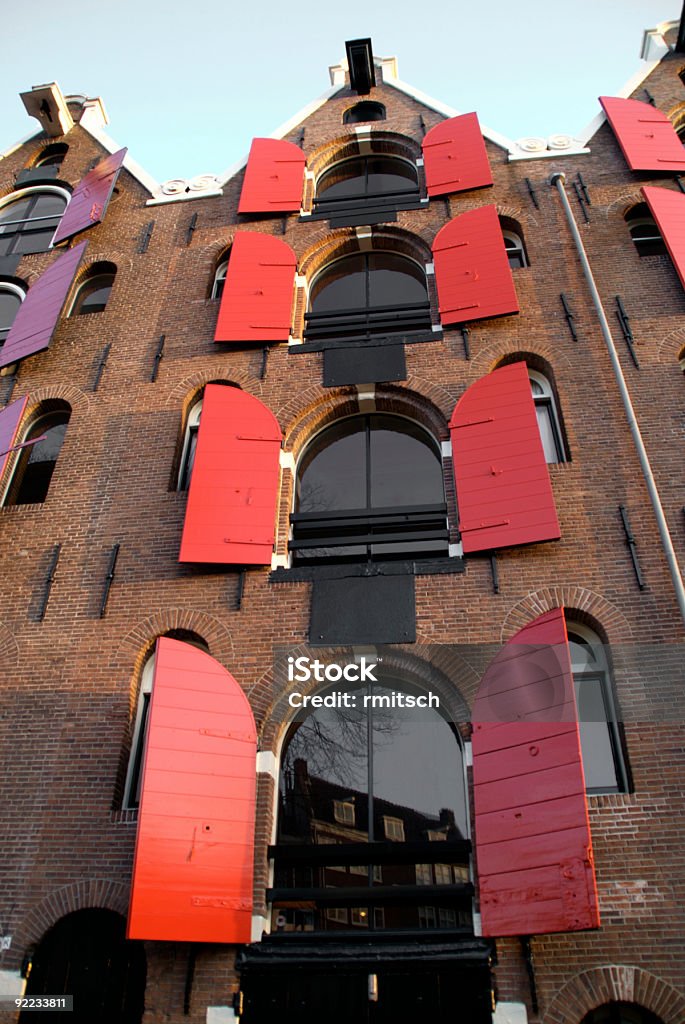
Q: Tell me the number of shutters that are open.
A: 13